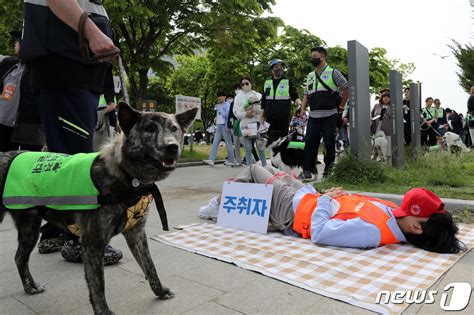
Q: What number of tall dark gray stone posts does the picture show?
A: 3